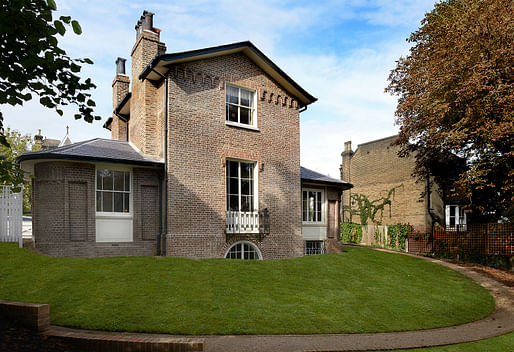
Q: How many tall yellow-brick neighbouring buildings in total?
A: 1